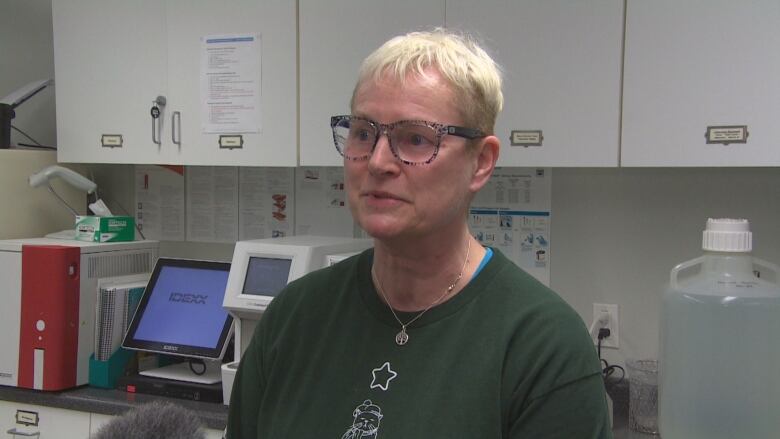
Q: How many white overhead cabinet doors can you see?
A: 5